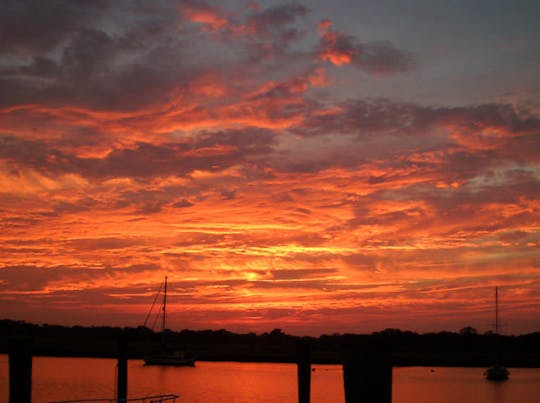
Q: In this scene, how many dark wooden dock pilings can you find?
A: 4